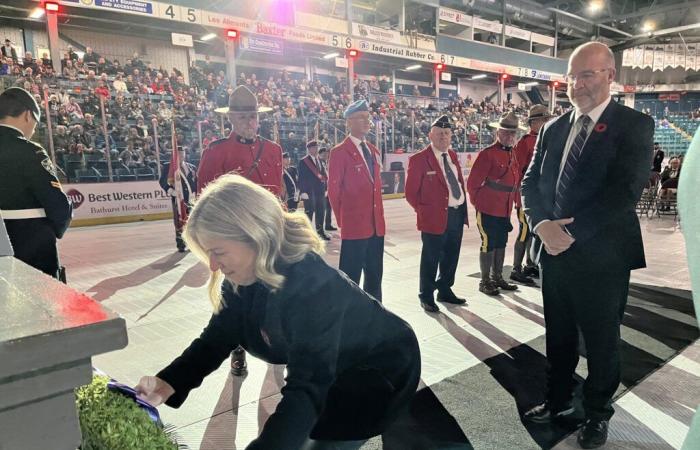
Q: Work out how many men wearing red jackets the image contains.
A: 5